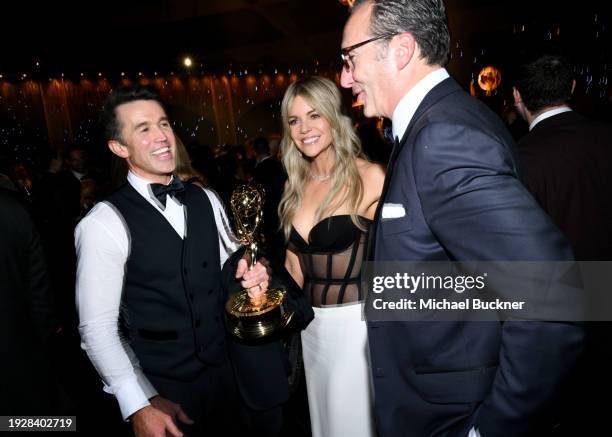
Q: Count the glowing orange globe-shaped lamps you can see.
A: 1